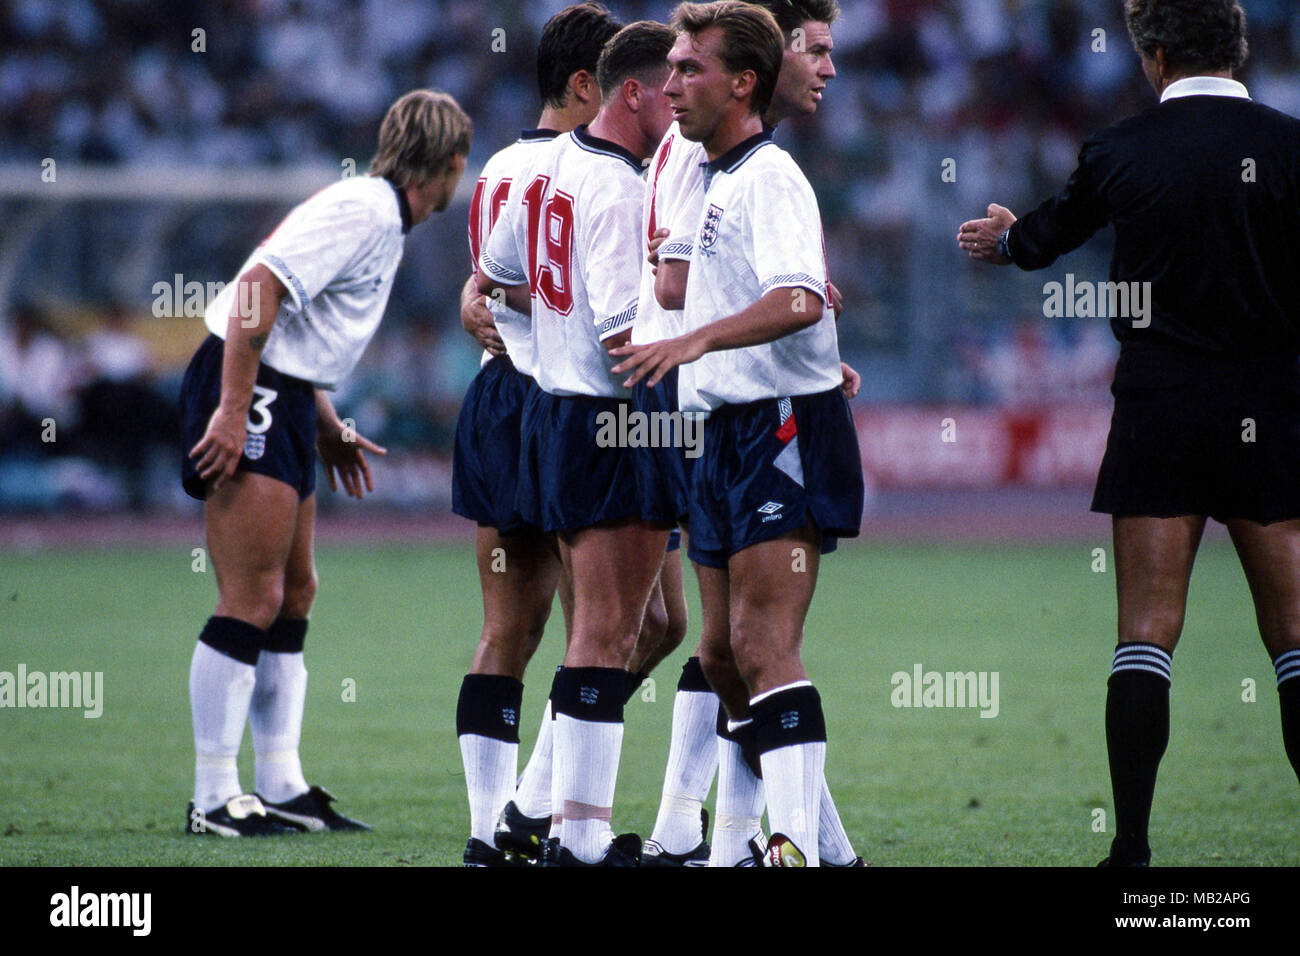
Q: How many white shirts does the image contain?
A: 5